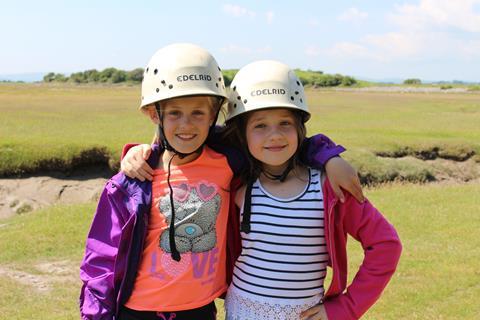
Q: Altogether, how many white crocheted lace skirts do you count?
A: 1